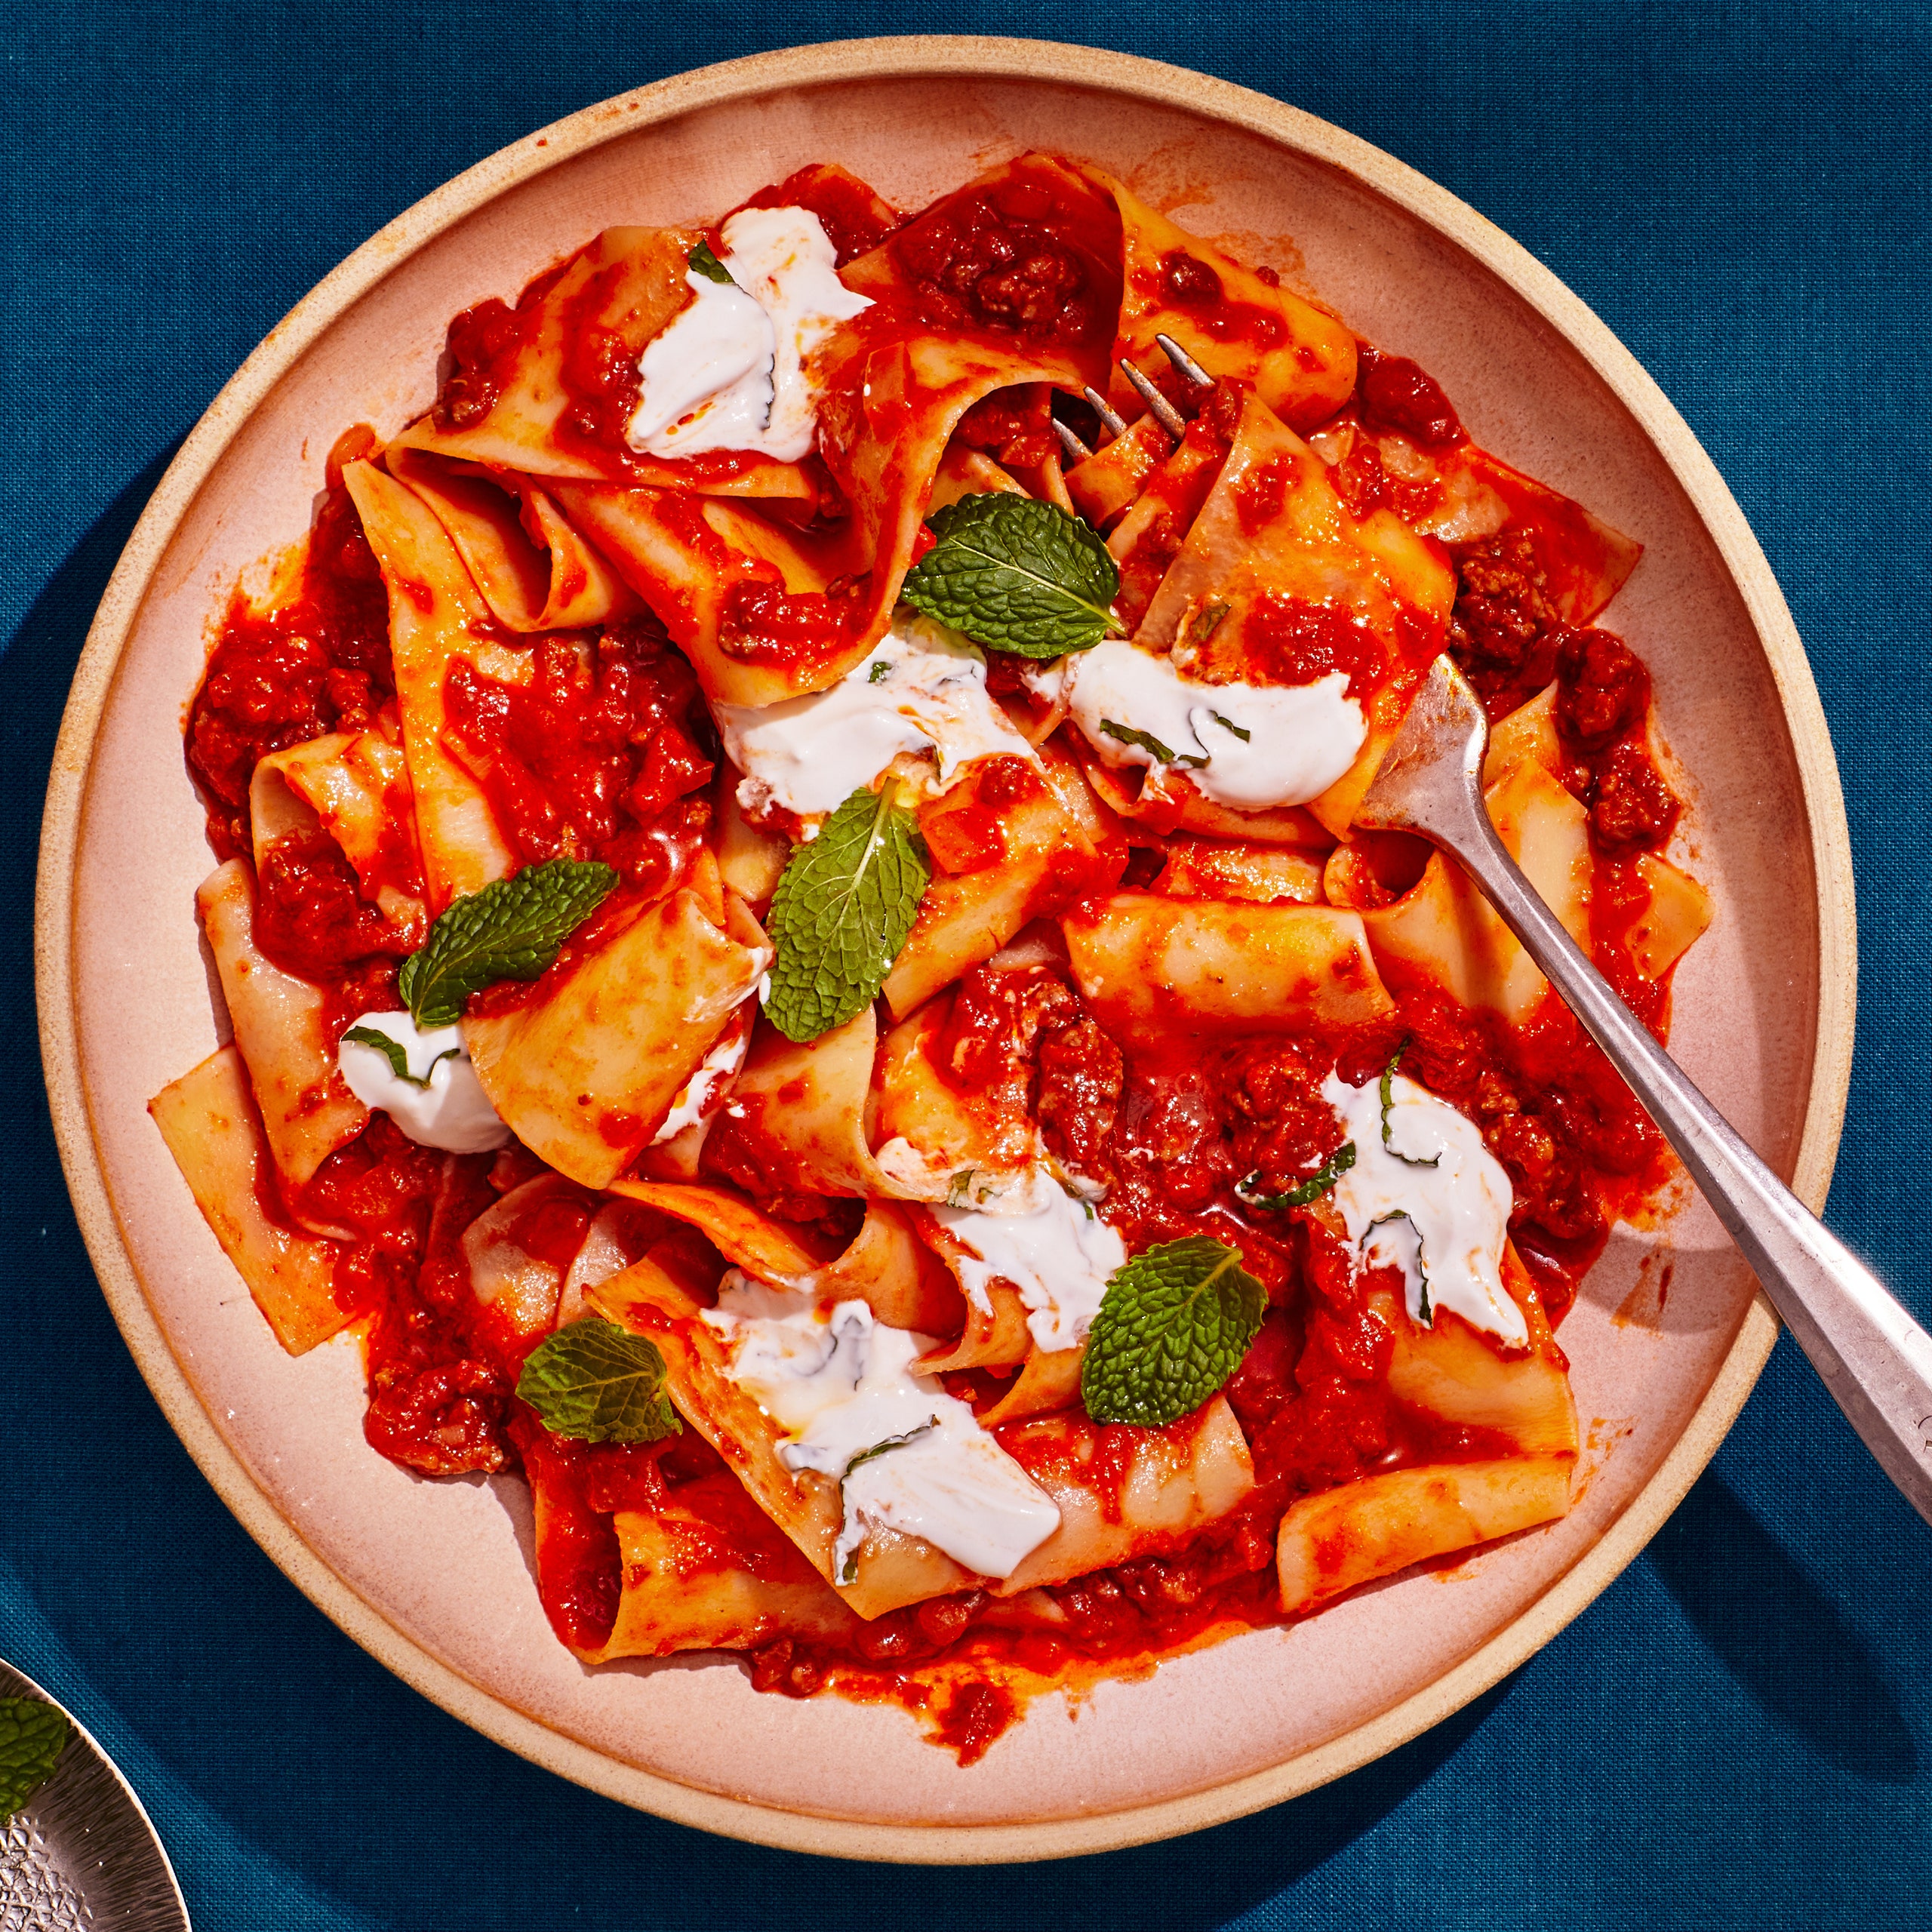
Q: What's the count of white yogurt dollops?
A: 7